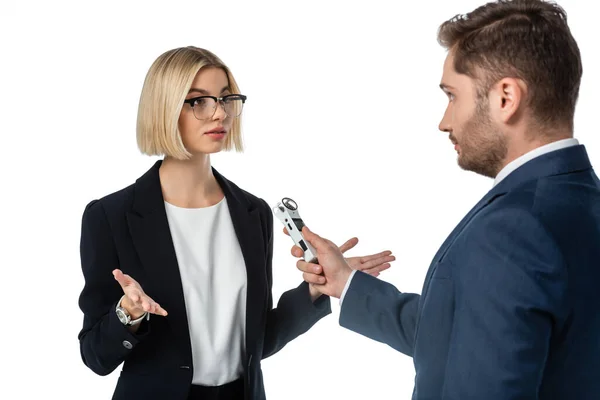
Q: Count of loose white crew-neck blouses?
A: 1